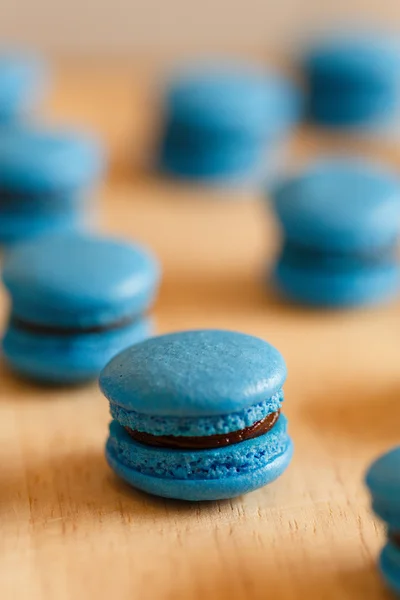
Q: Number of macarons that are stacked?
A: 0